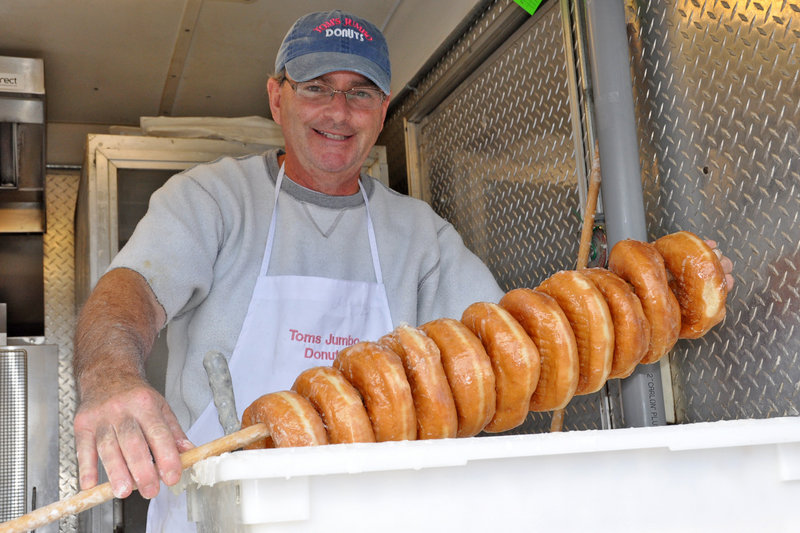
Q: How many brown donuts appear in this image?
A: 11